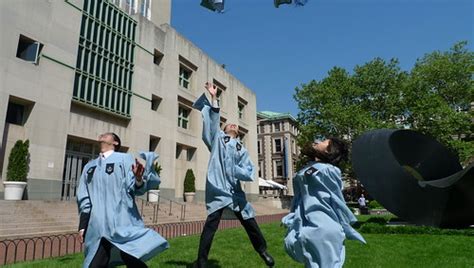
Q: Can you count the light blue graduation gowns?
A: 3